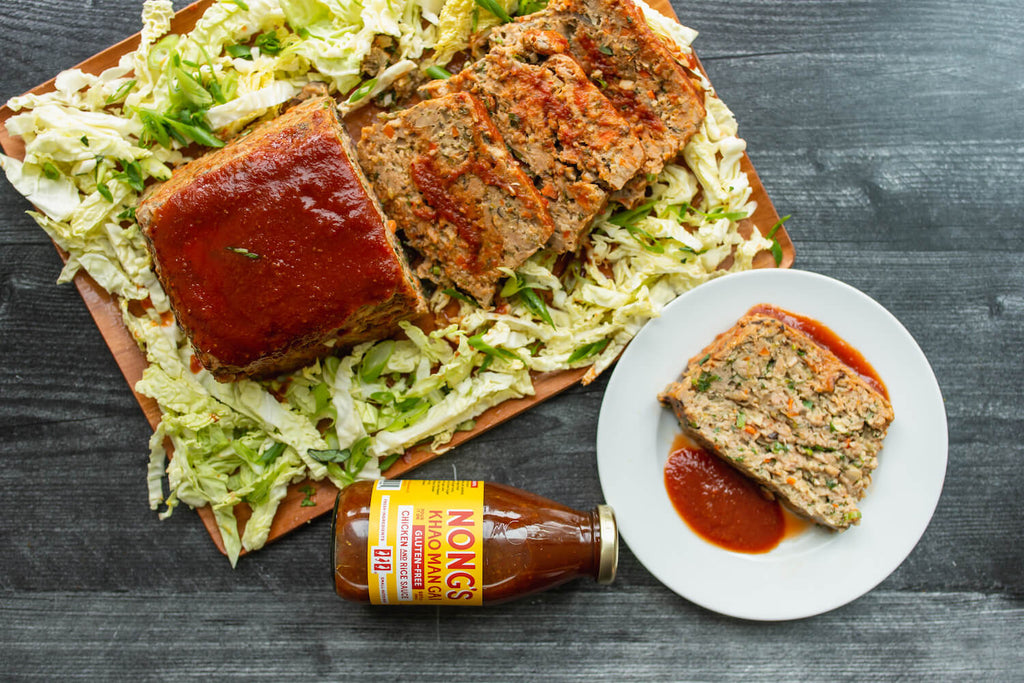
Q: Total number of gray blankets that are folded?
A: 0